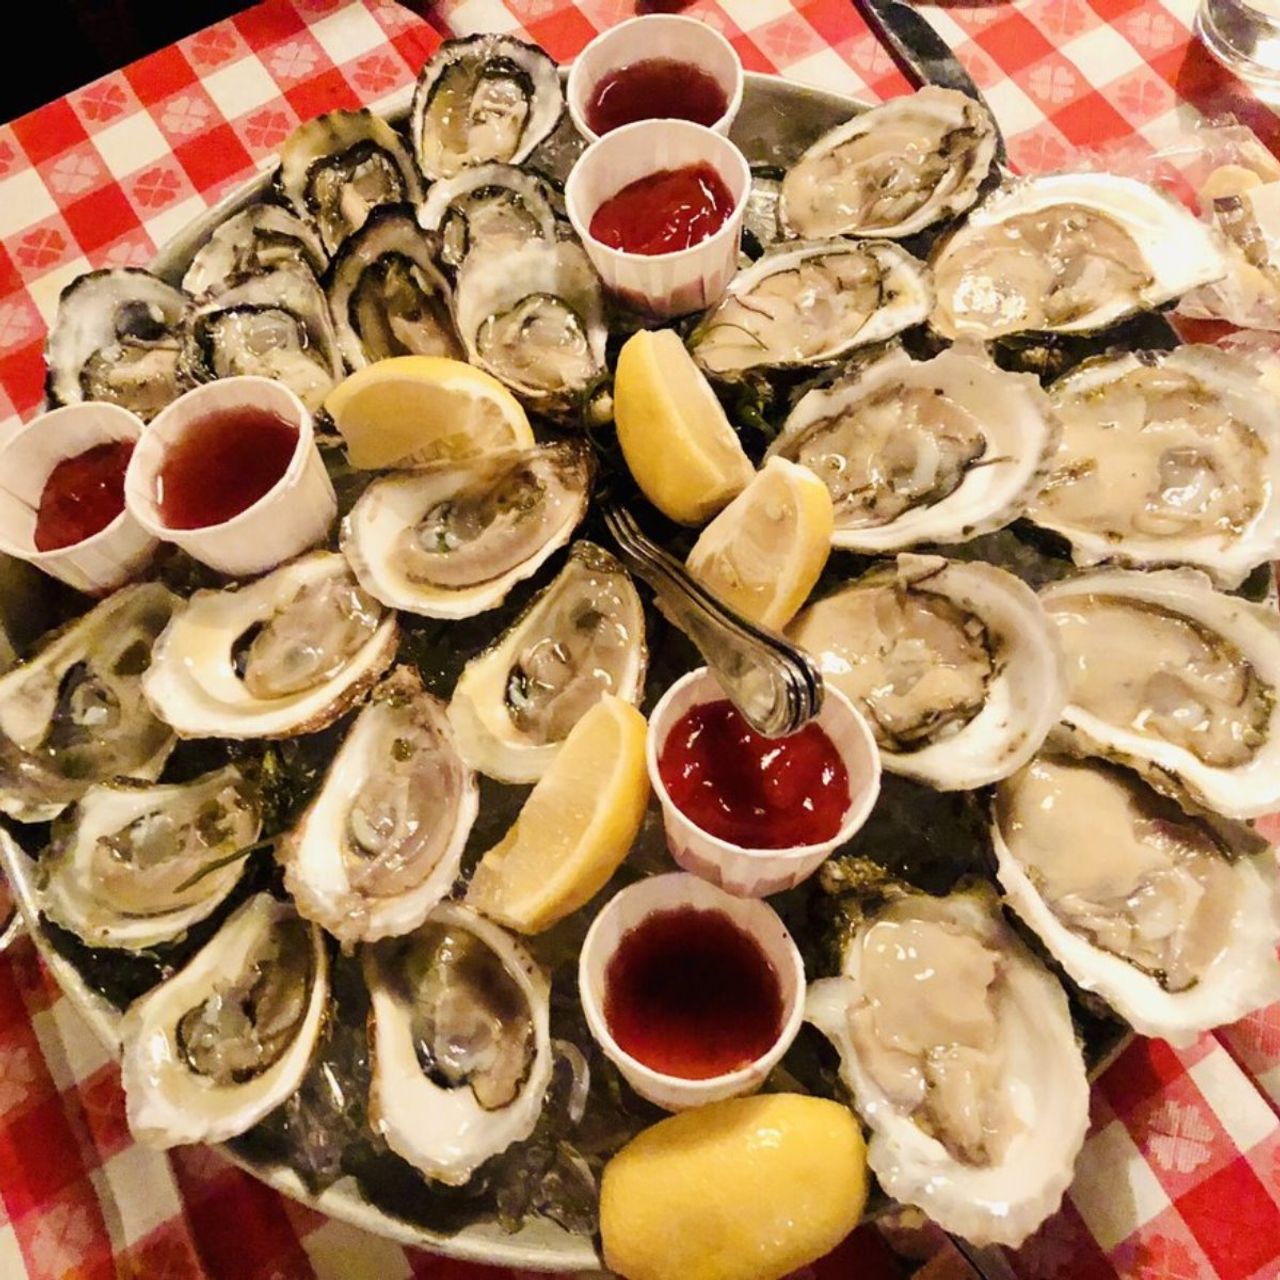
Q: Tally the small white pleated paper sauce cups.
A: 6